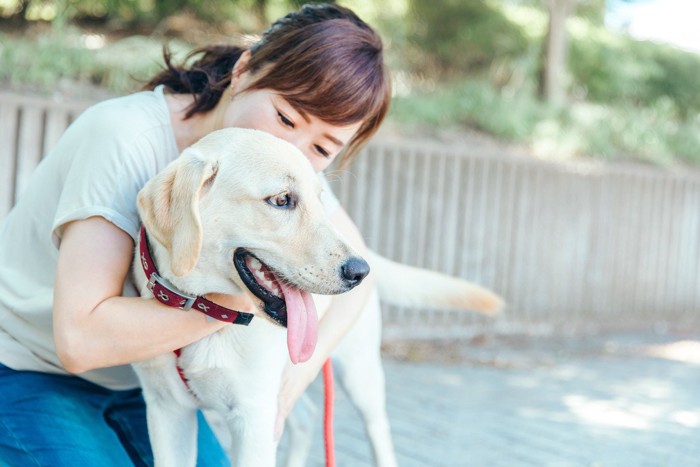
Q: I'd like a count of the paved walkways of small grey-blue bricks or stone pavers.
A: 1